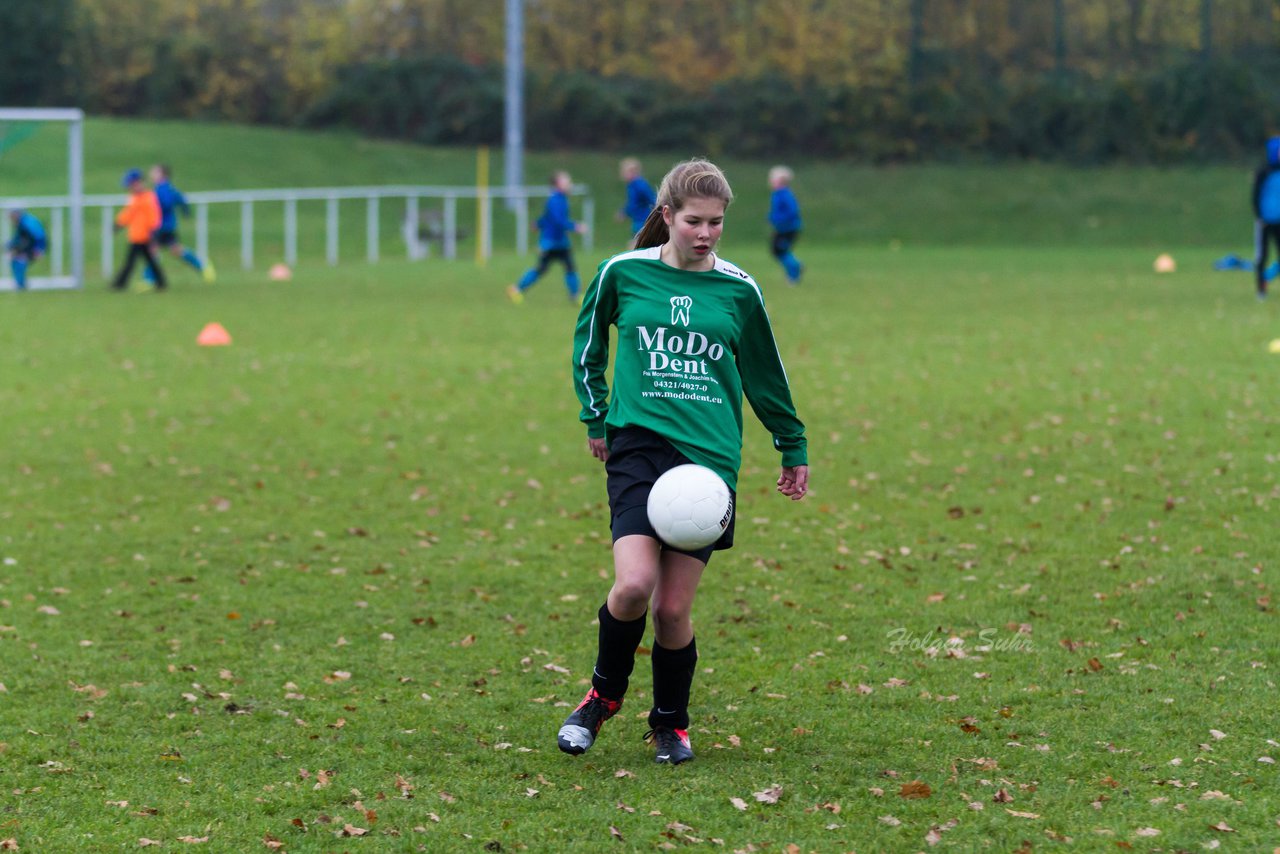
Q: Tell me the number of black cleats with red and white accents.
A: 2